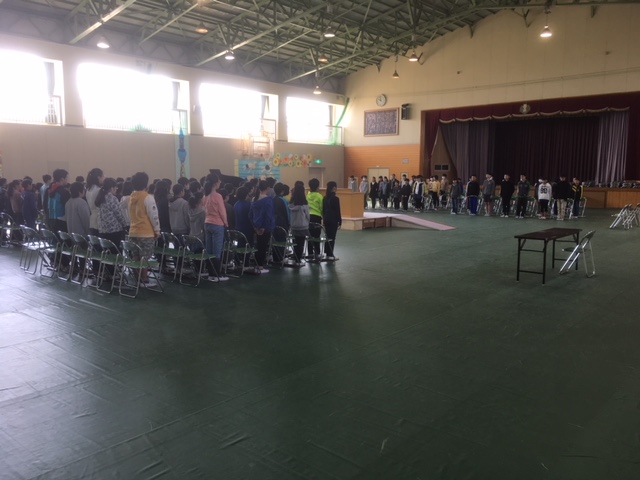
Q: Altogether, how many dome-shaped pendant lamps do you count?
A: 9